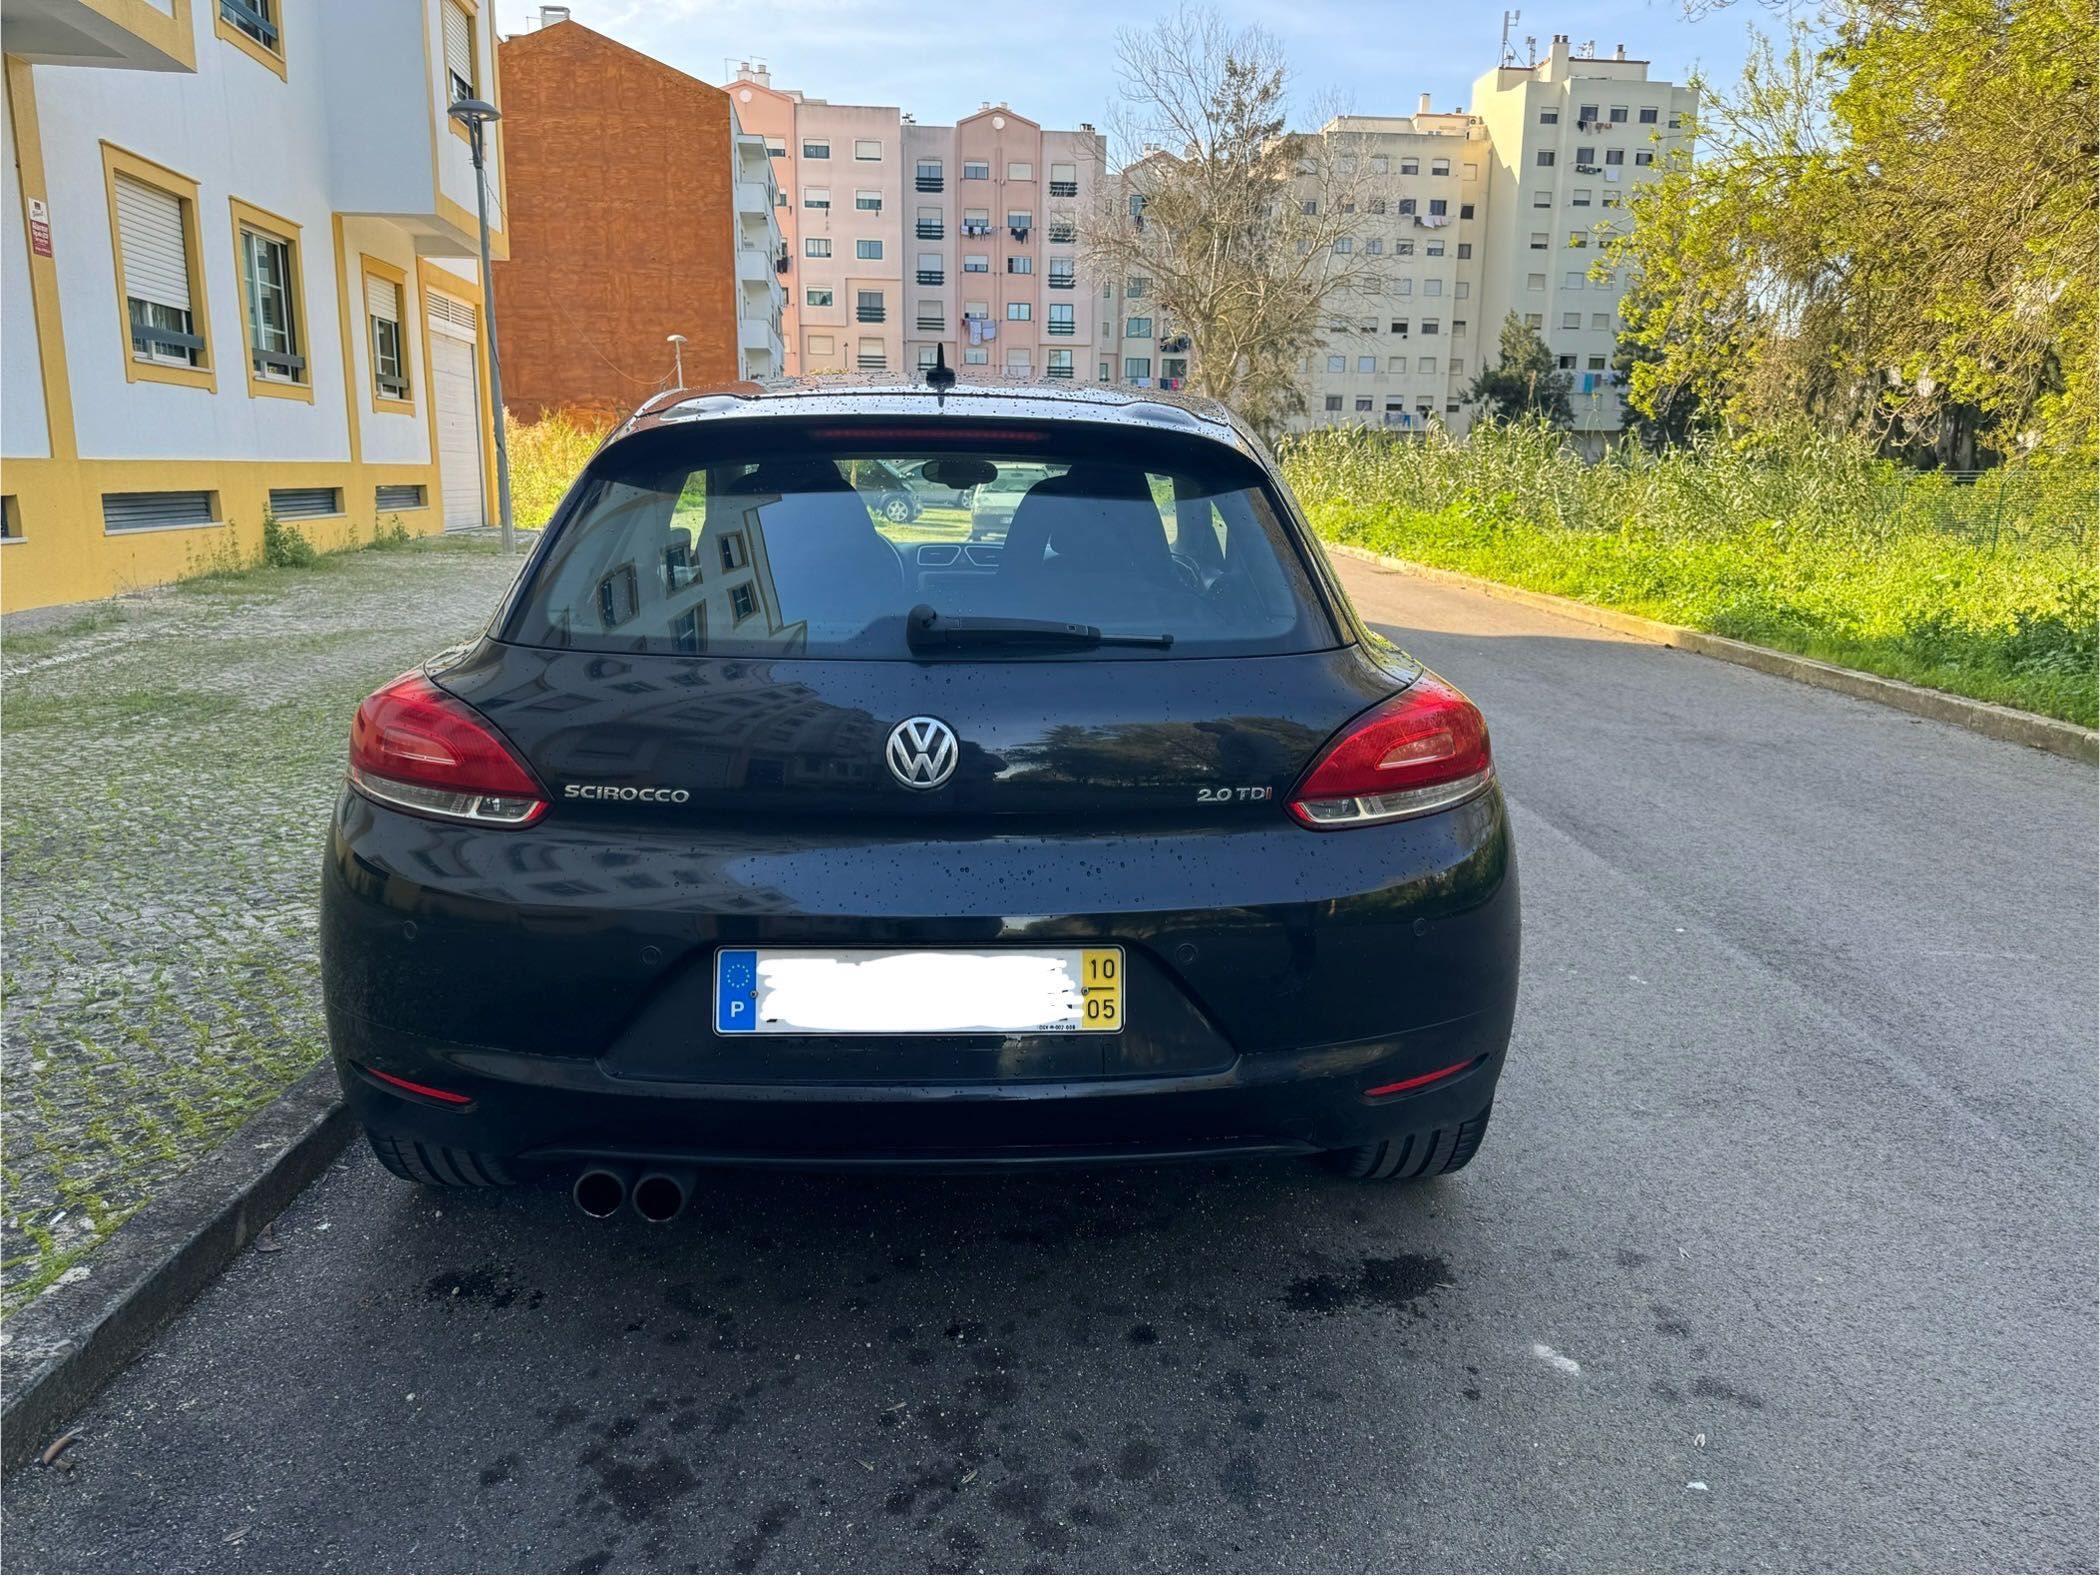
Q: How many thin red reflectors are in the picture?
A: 2